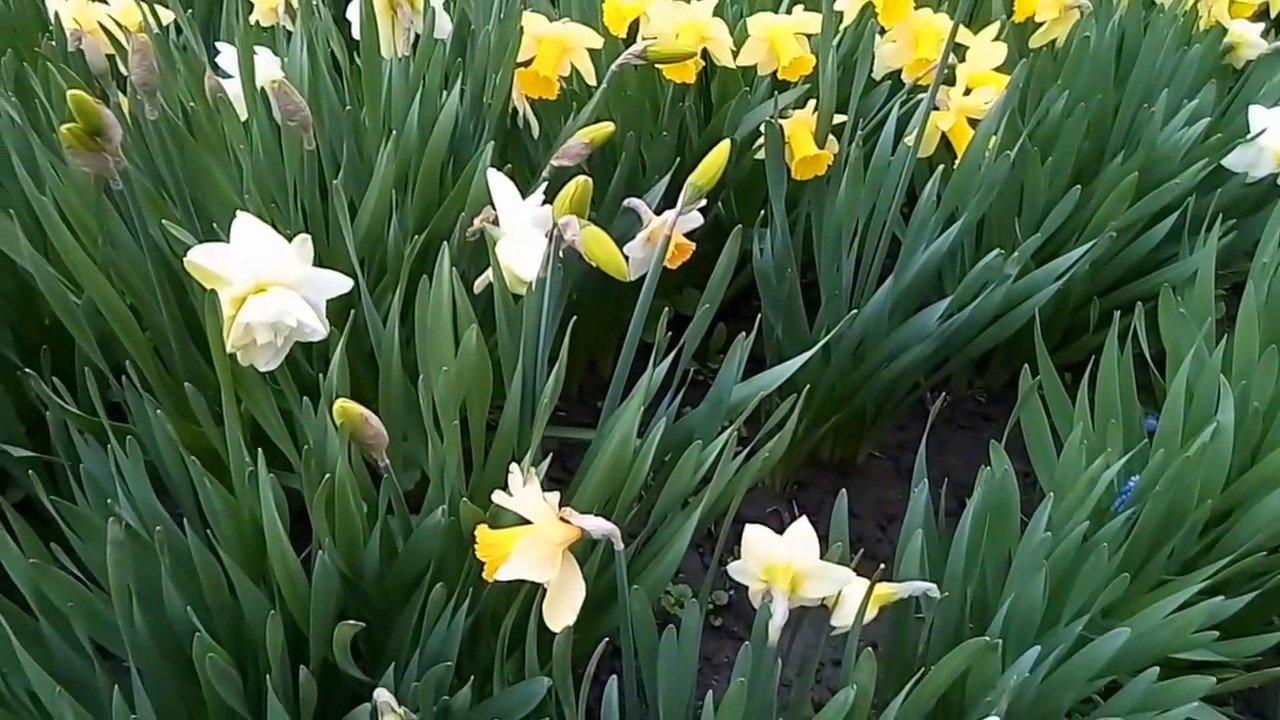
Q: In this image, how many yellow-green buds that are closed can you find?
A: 8